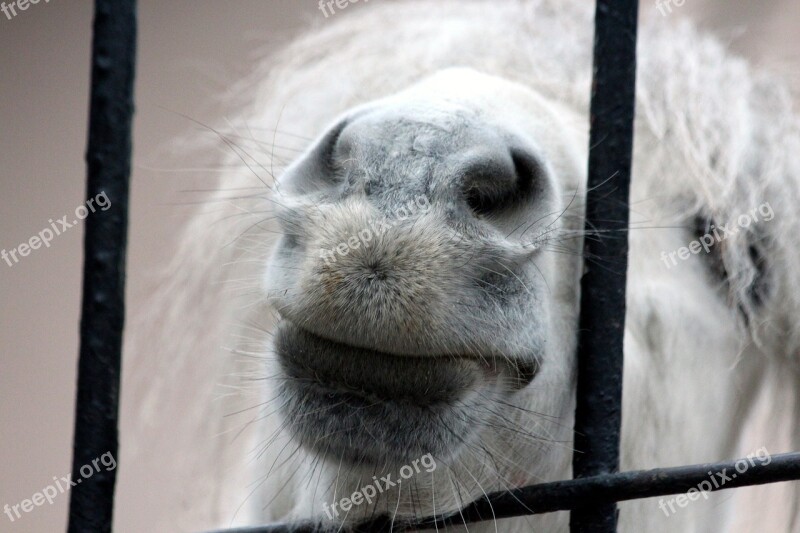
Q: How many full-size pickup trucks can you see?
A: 0